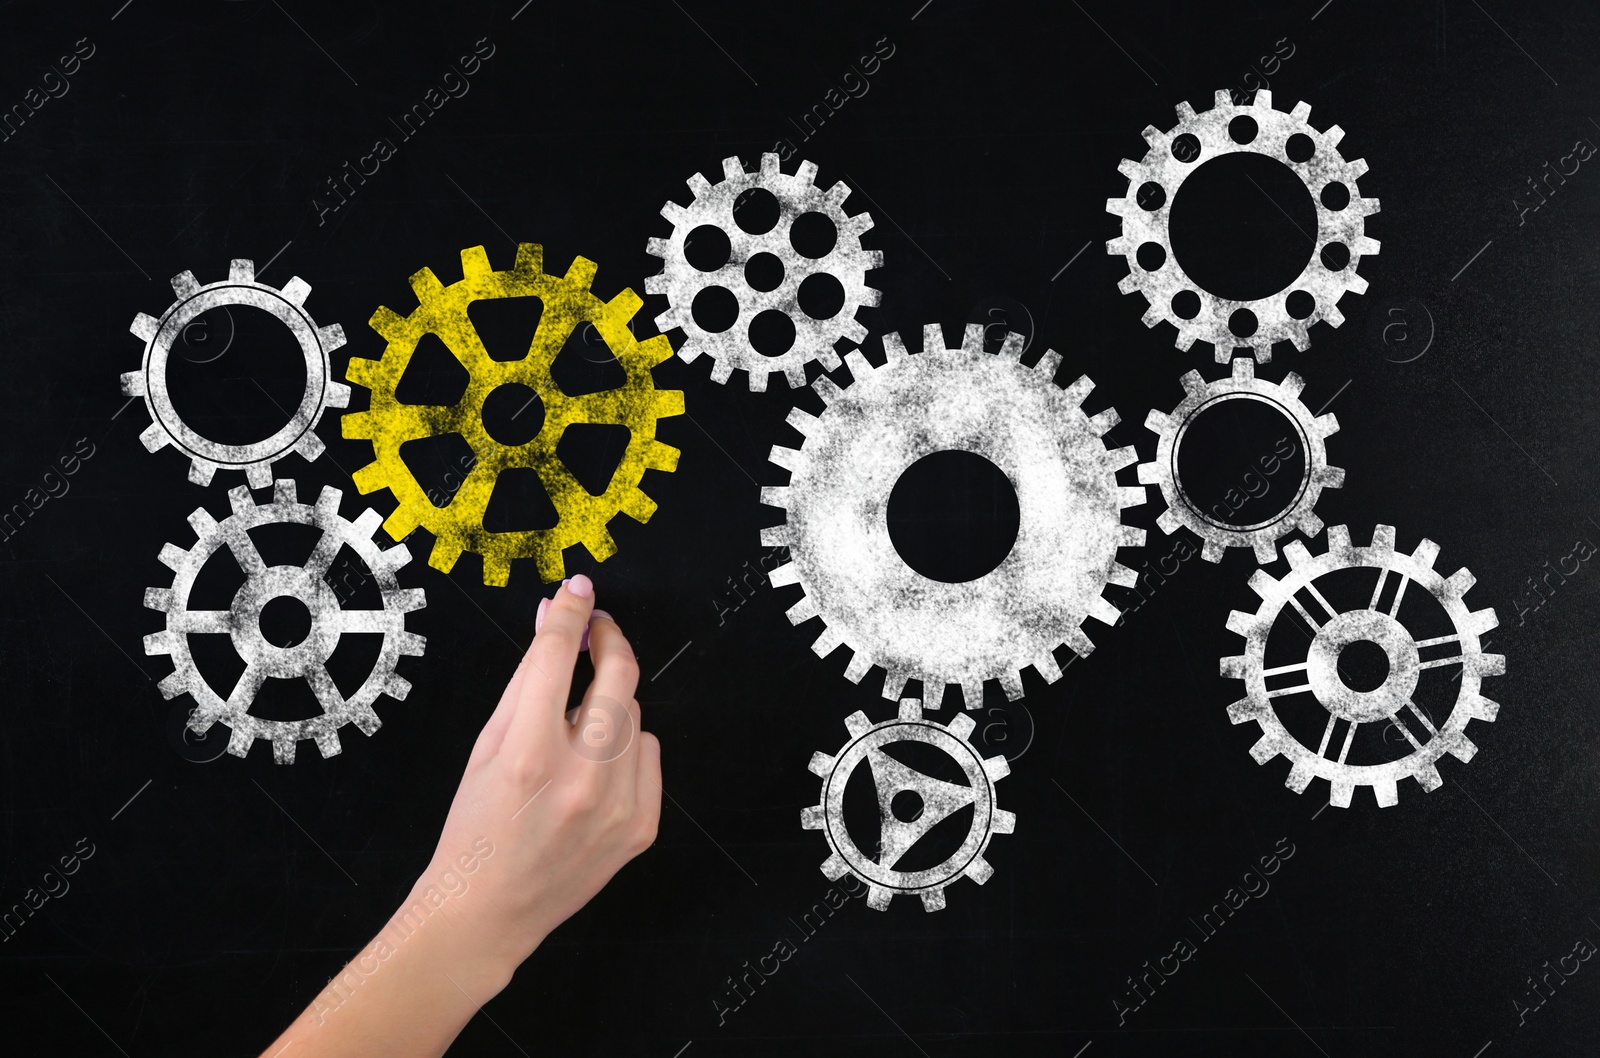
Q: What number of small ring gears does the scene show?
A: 2